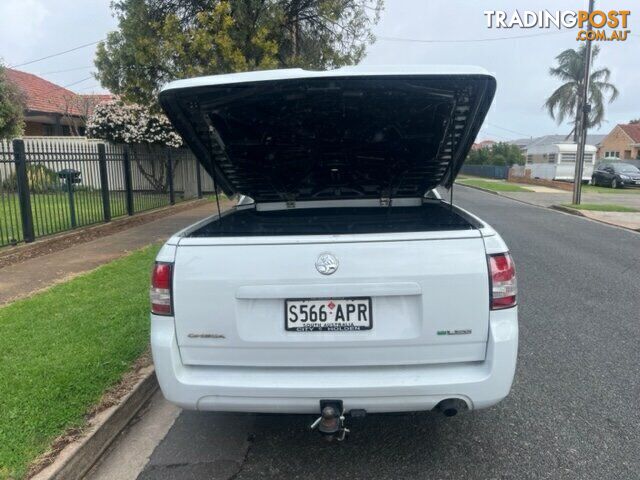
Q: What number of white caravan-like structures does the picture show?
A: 1